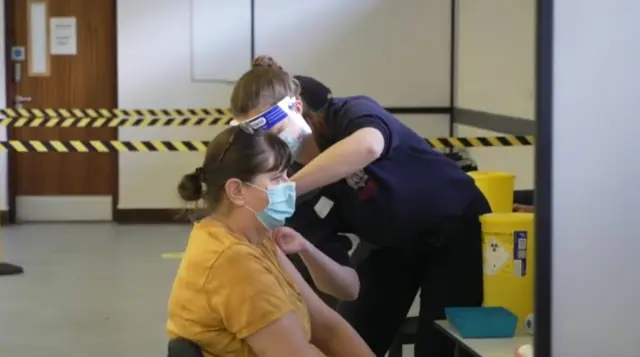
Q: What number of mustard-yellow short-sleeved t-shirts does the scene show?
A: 1